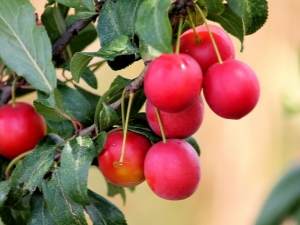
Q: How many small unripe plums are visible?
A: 0